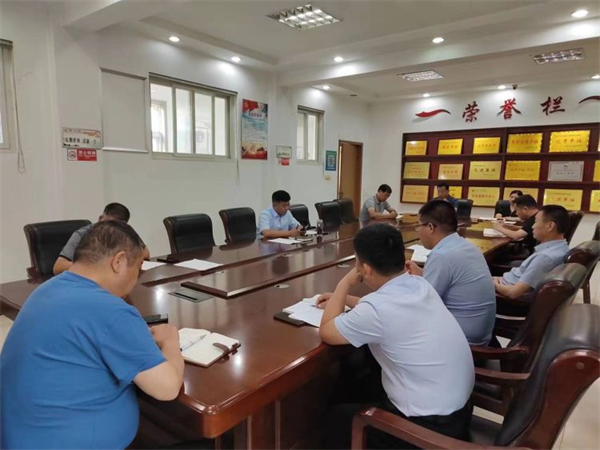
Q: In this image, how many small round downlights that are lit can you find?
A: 9